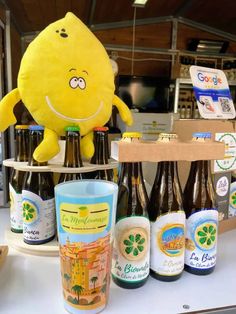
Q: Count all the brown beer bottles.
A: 7